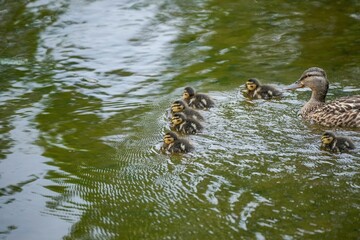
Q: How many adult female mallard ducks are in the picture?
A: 1